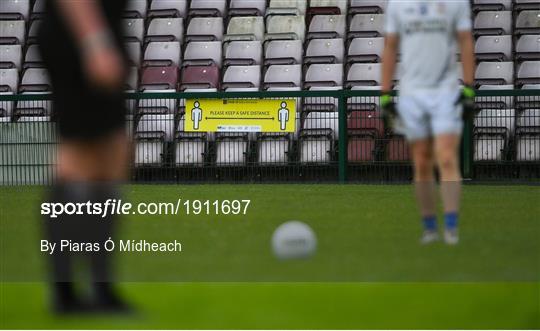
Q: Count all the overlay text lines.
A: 2